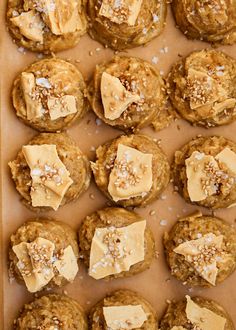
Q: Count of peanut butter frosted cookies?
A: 15